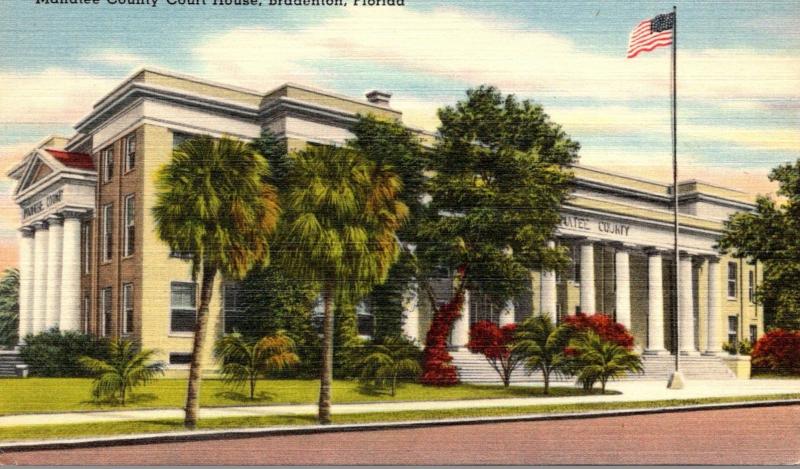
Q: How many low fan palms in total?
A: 5